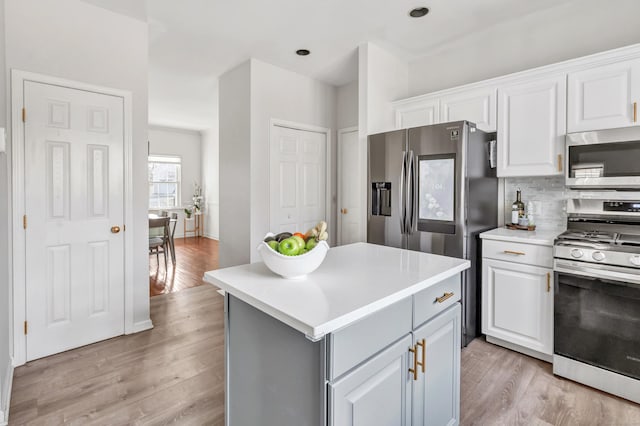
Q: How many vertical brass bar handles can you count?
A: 5